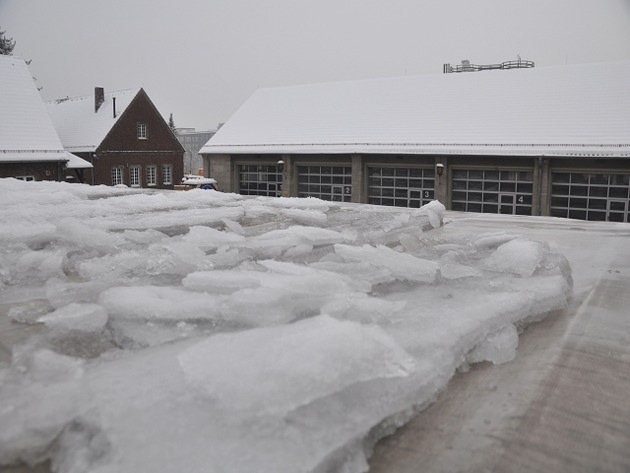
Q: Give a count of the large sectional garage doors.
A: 5